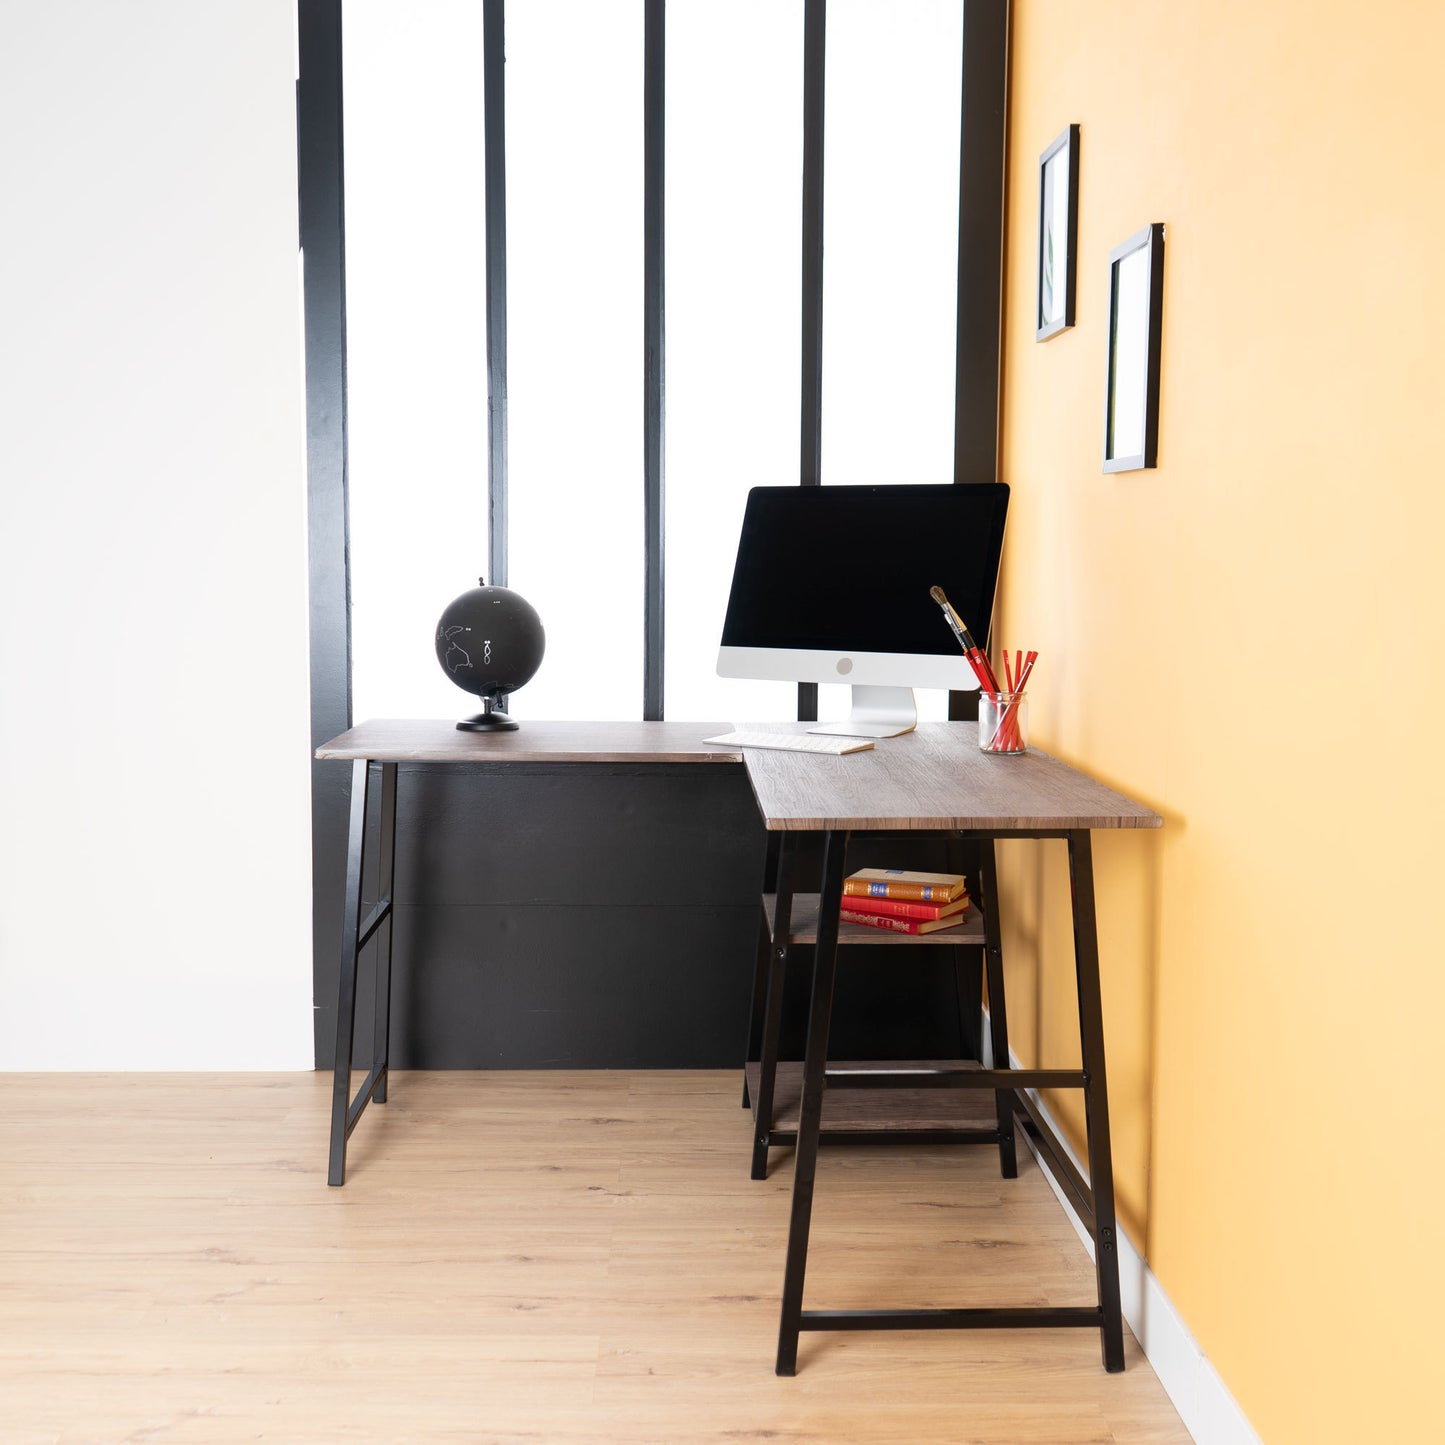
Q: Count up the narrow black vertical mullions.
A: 3